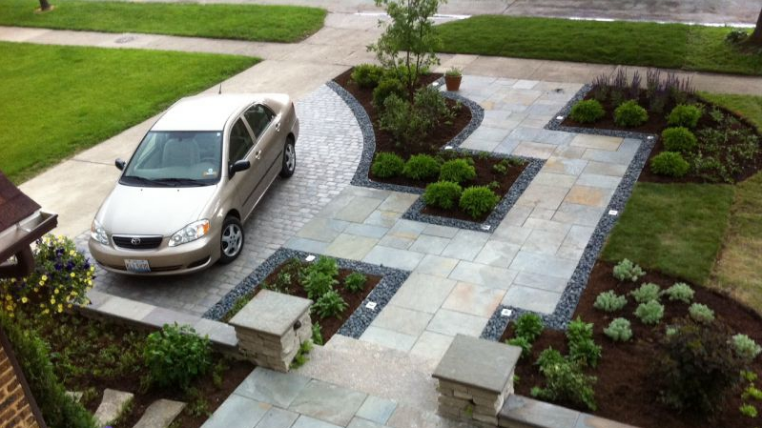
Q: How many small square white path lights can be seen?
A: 9